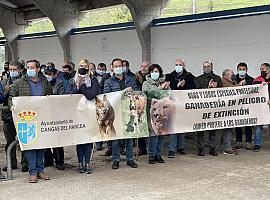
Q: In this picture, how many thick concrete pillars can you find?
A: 3